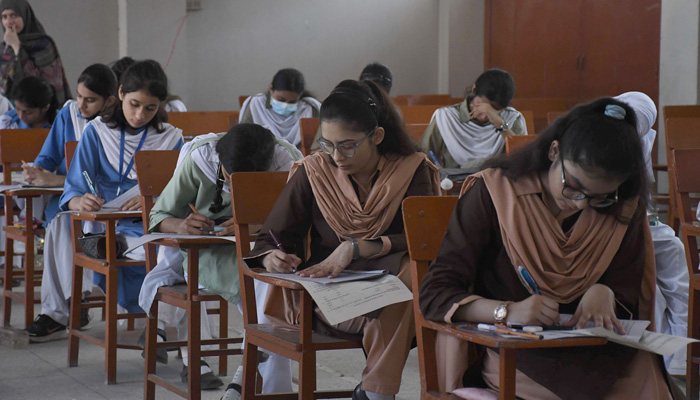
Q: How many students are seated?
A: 11